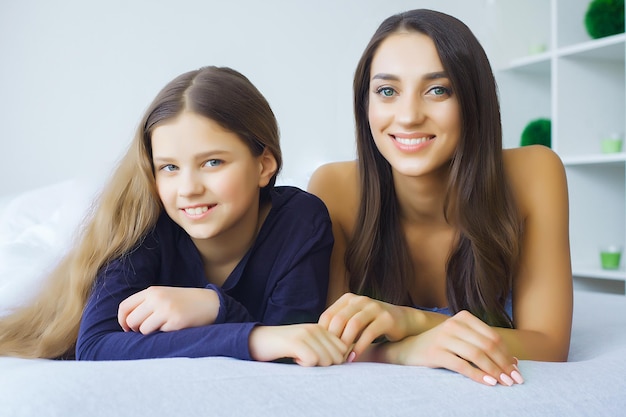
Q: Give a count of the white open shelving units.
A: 1